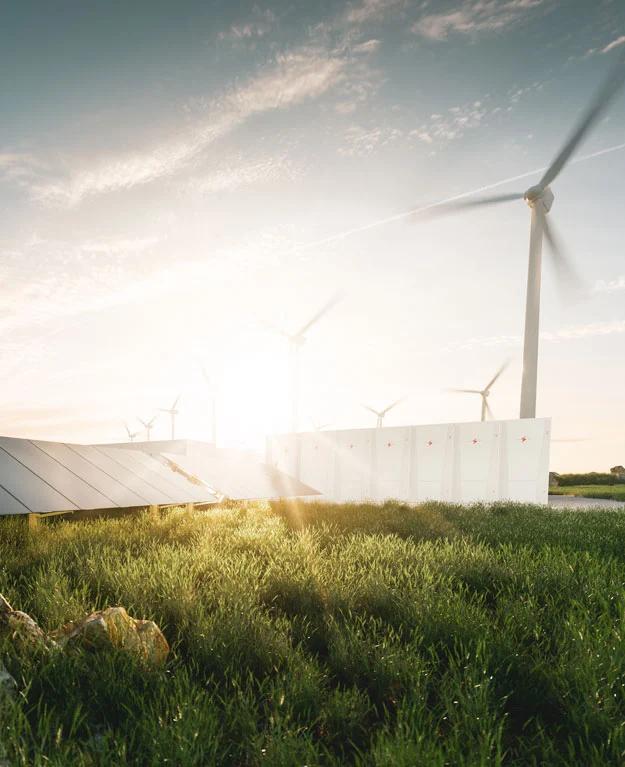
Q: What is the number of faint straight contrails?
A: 1